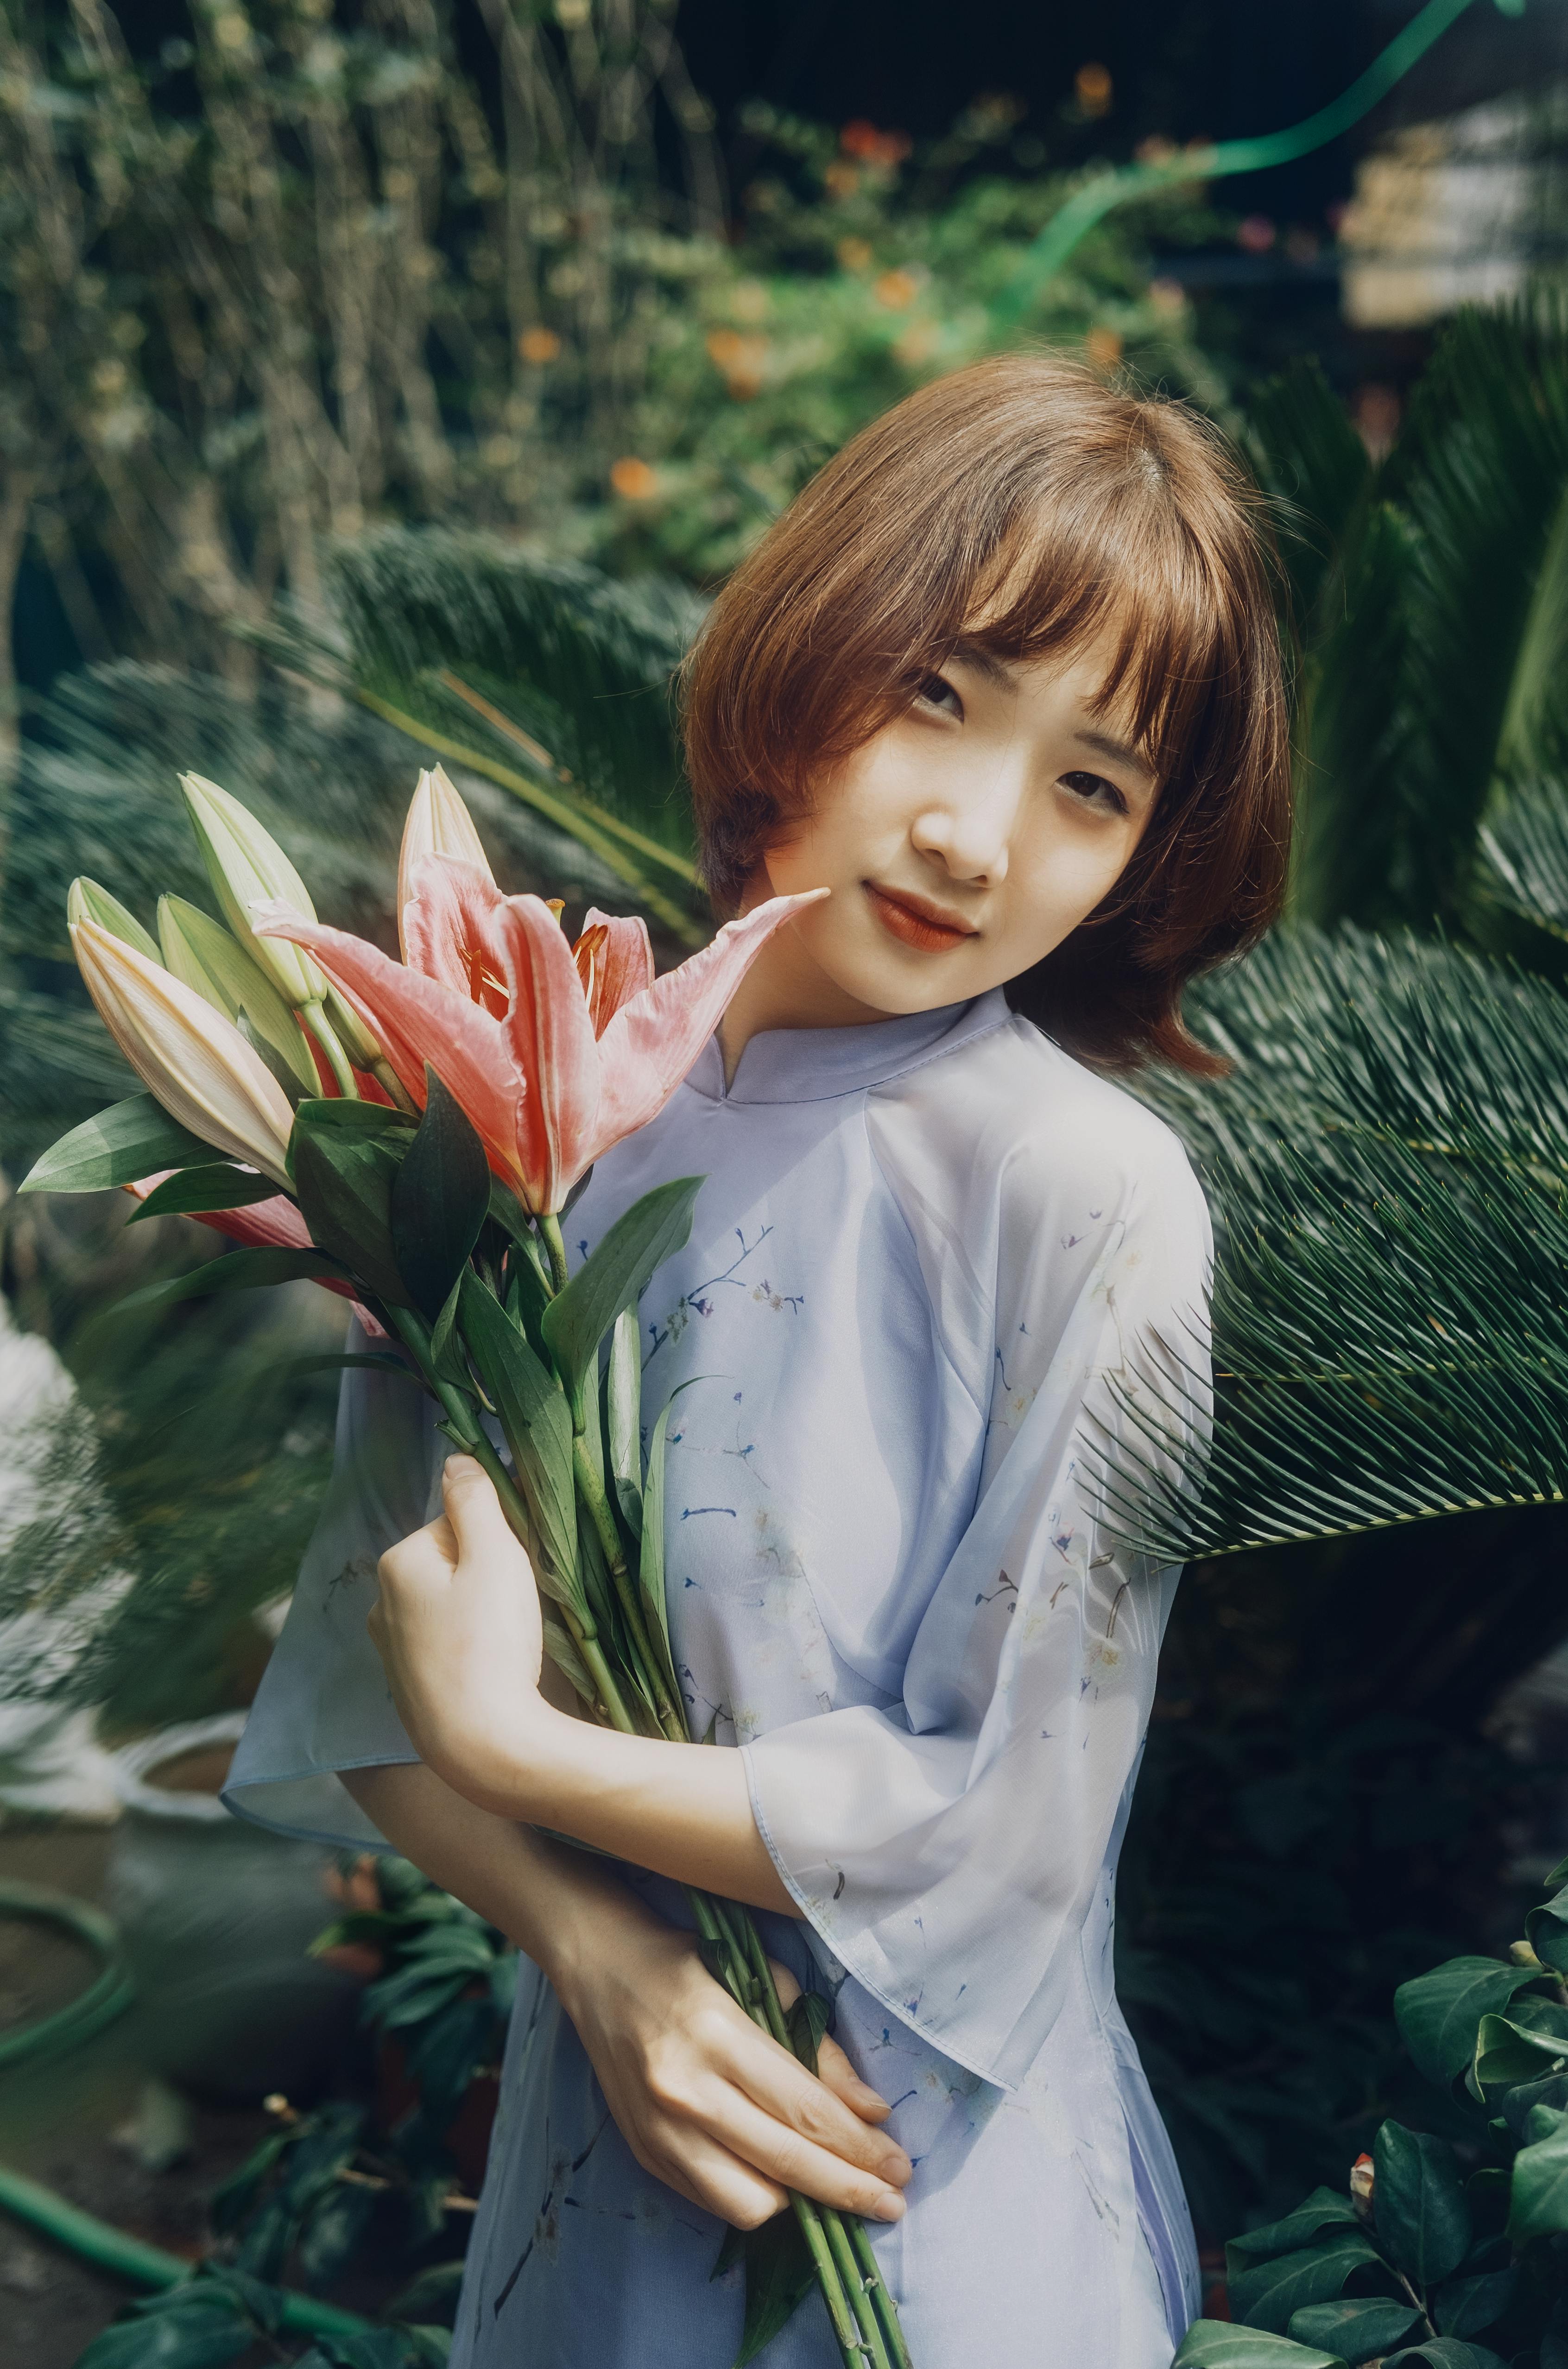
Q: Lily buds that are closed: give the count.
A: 5